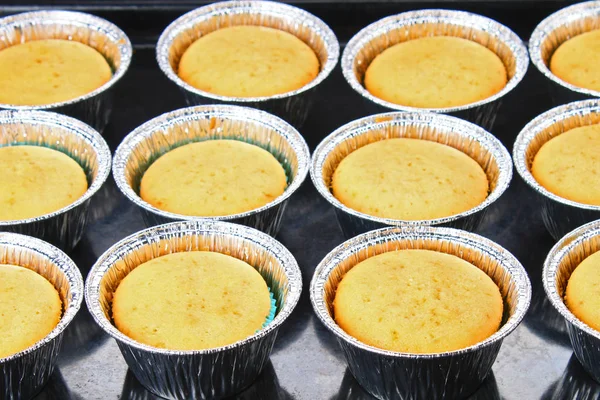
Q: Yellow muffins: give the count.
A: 12